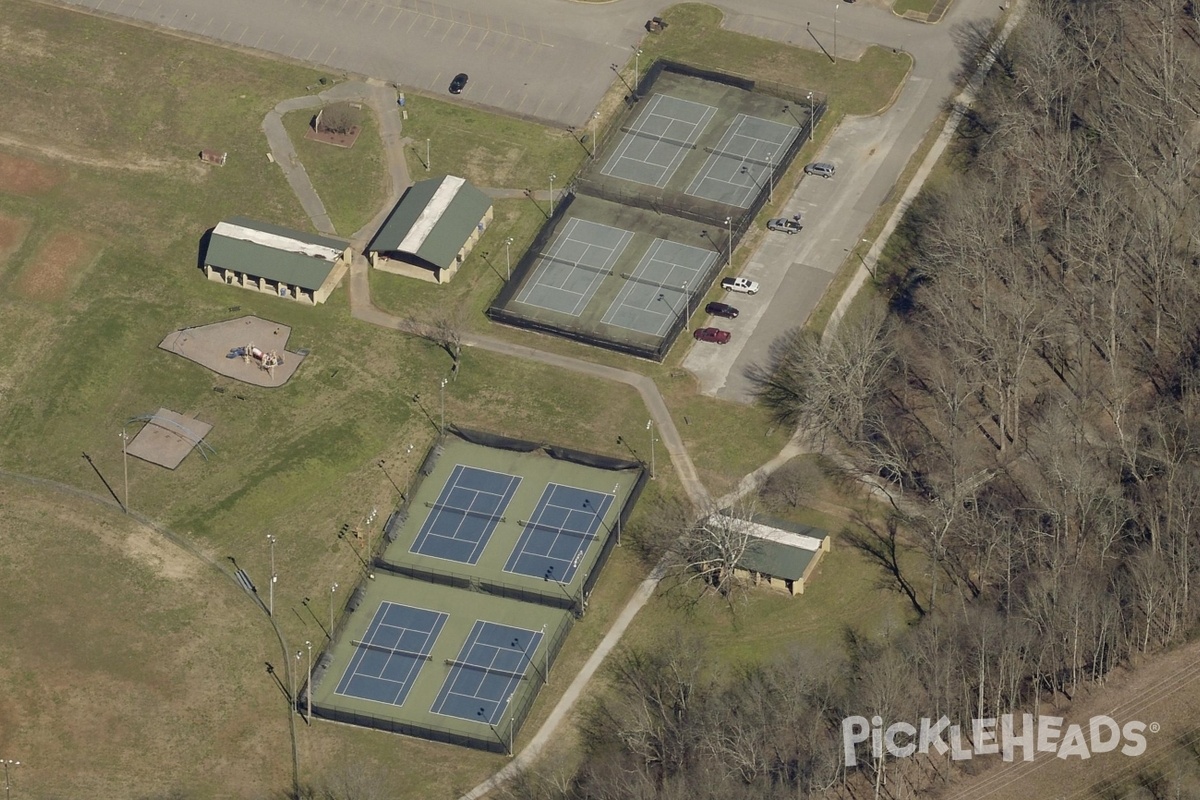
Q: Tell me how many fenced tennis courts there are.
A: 8